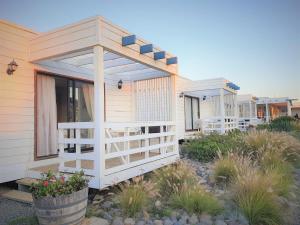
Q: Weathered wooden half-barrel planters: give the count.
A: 1